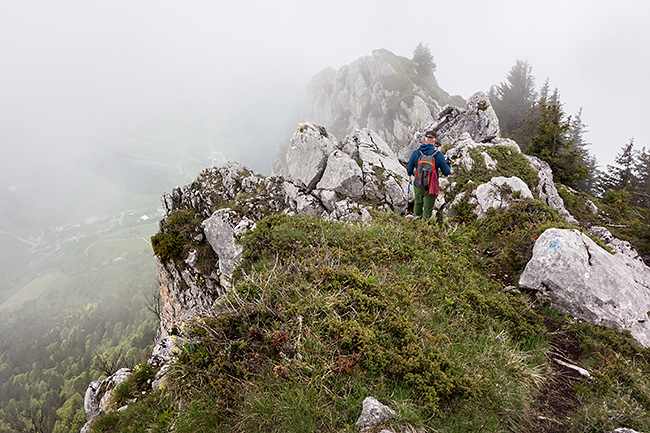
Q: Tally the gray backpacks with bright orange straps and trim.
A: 1